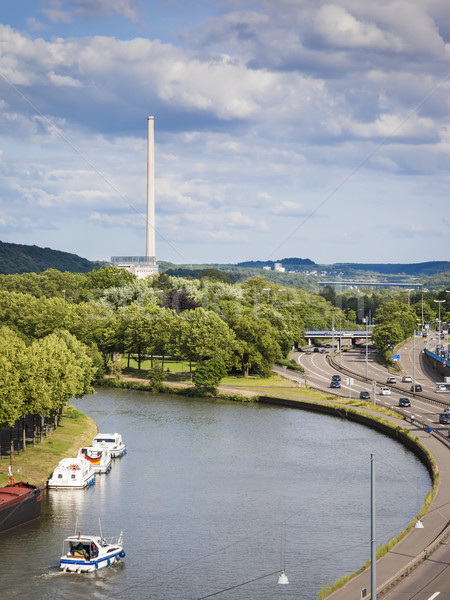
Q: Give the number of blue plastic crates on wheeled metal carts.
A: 0